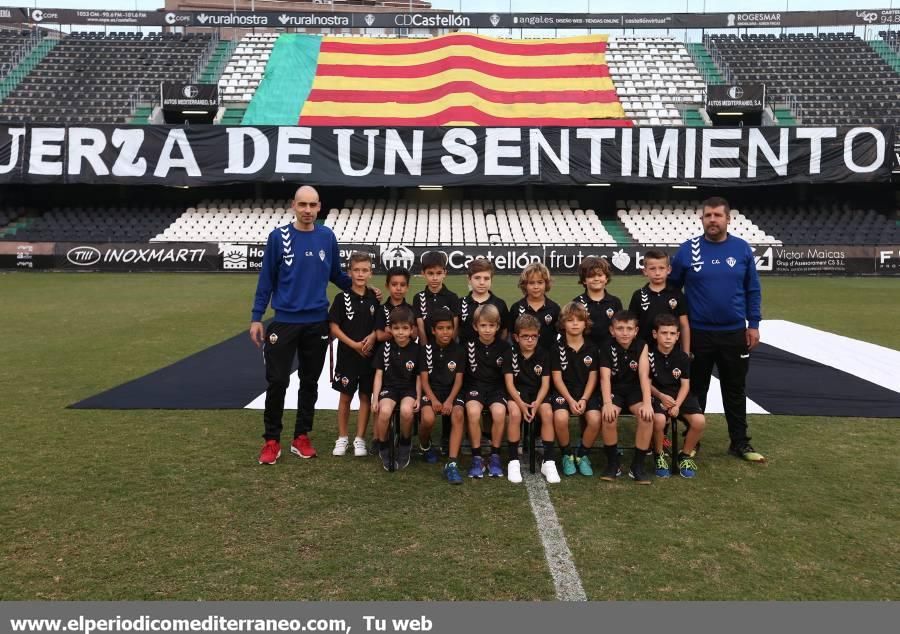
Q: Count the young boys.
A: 14